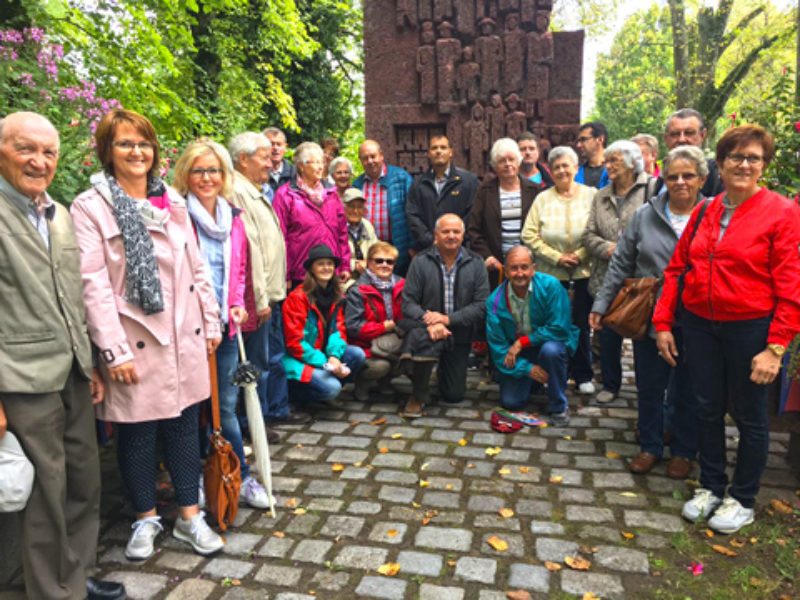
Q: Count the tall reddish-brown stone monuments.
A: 1